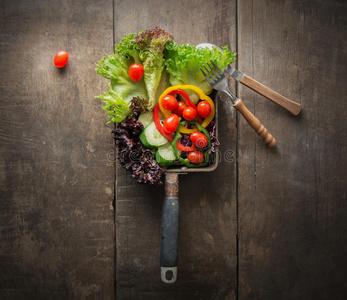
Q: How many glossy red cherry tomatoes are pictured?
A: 9